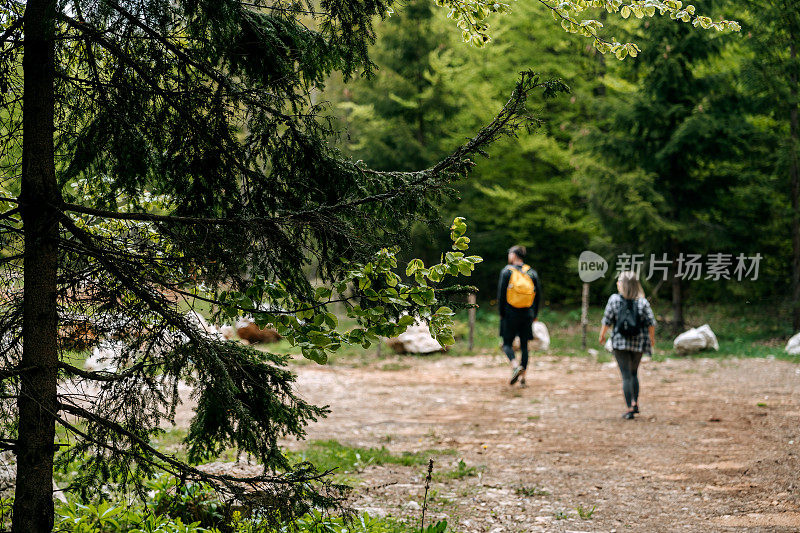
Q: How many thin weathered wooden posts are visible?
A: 2